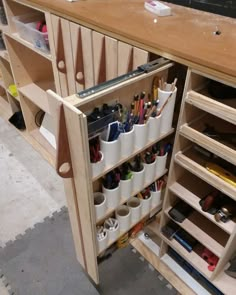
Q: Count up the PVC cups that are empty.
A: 3